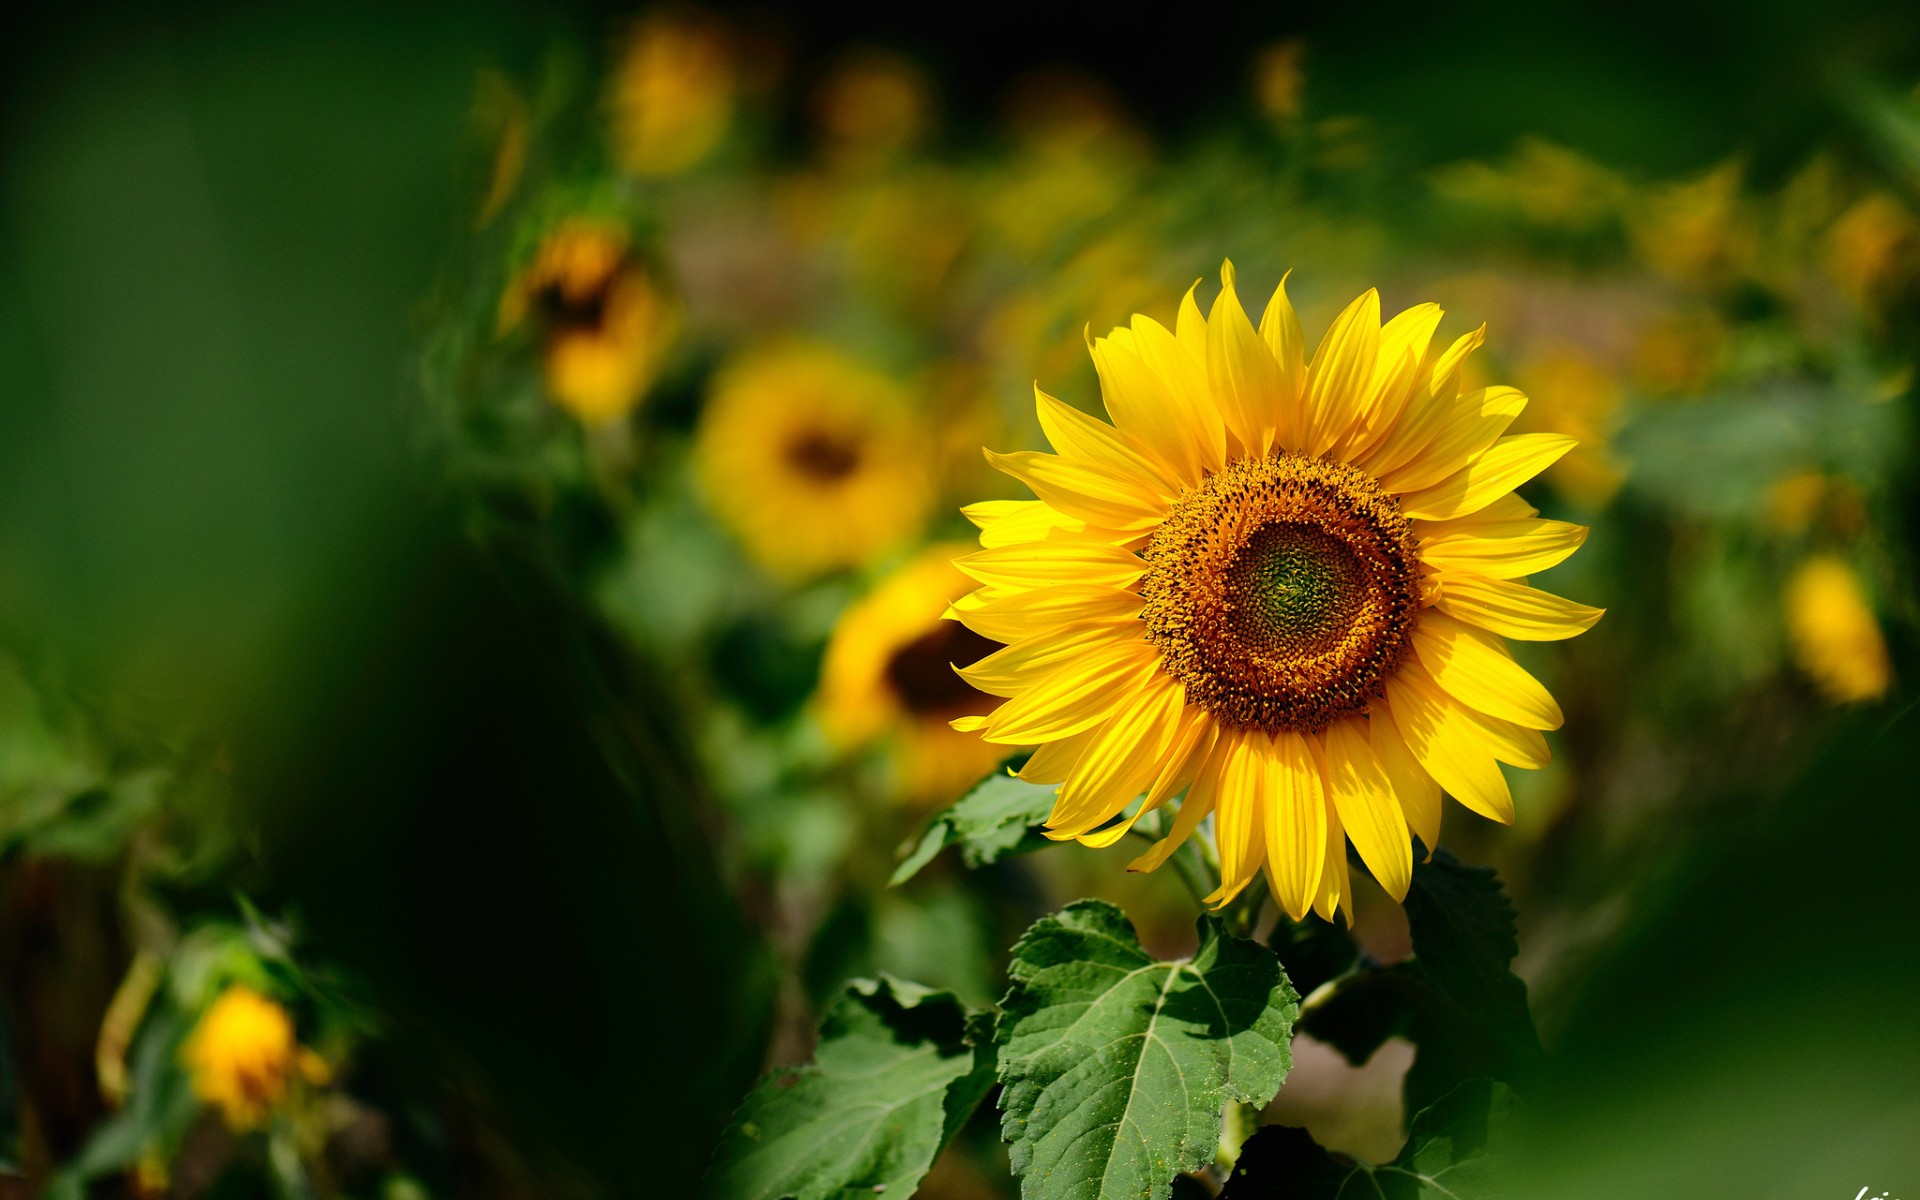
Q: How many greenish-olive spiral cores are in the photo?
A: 1